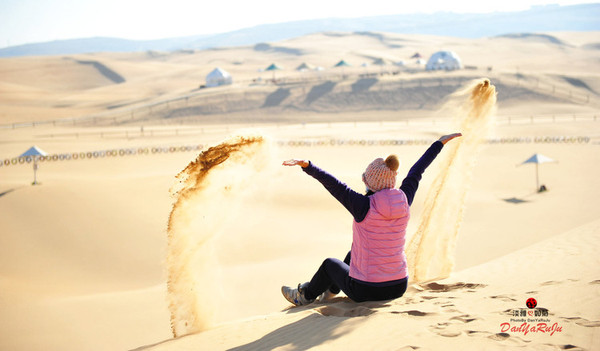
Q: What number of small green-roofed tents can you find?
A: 2